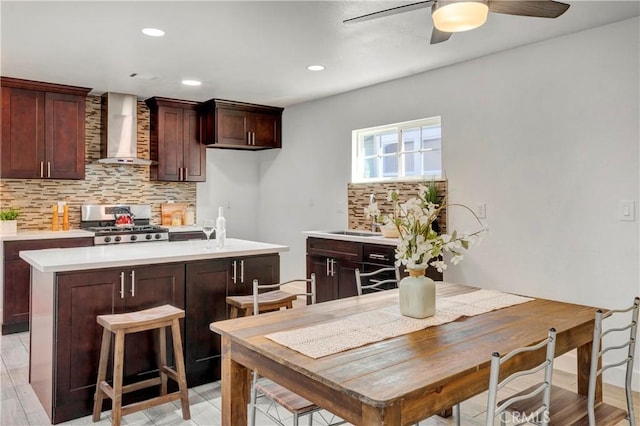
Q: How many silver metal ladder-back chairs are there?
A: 4